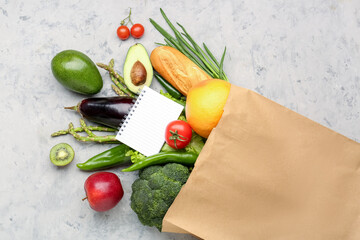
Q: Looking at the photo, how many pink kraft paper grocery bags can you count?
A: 0